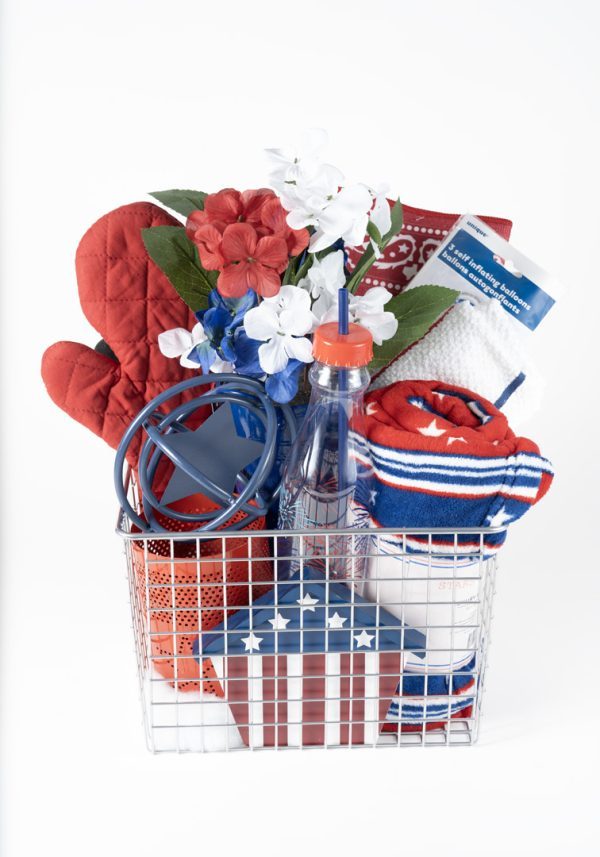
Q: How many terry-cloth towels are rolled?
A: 1